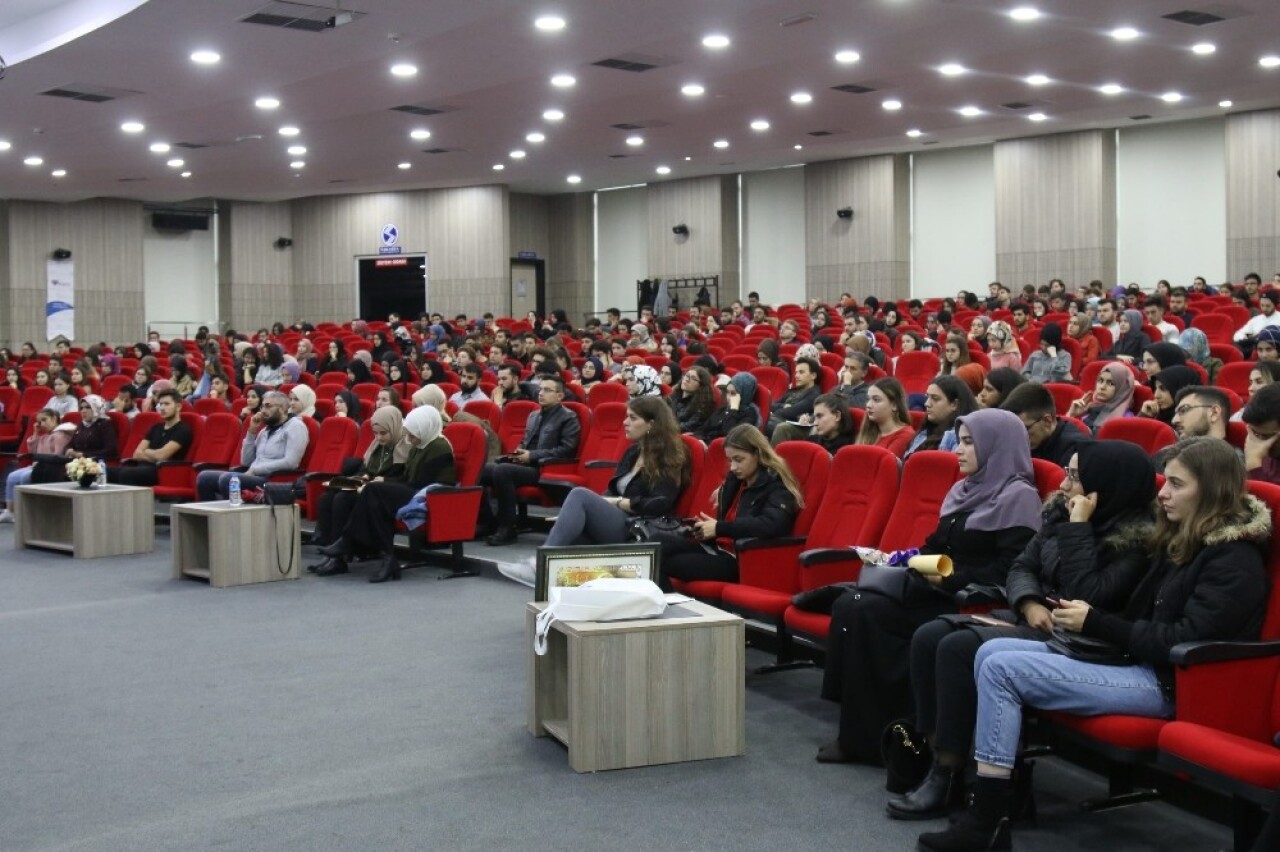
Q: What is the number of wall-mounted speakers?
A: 4